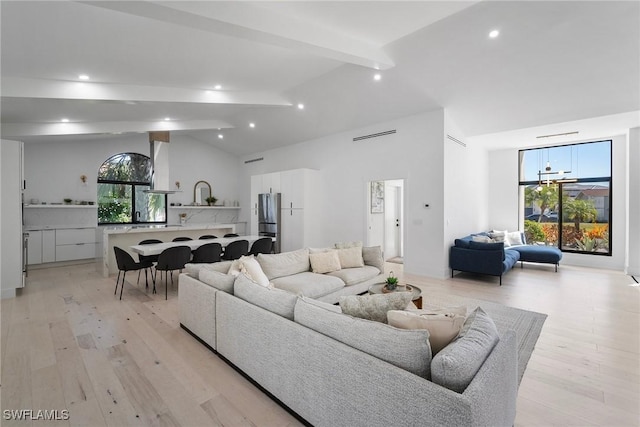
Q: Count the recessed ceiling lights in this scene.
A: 9